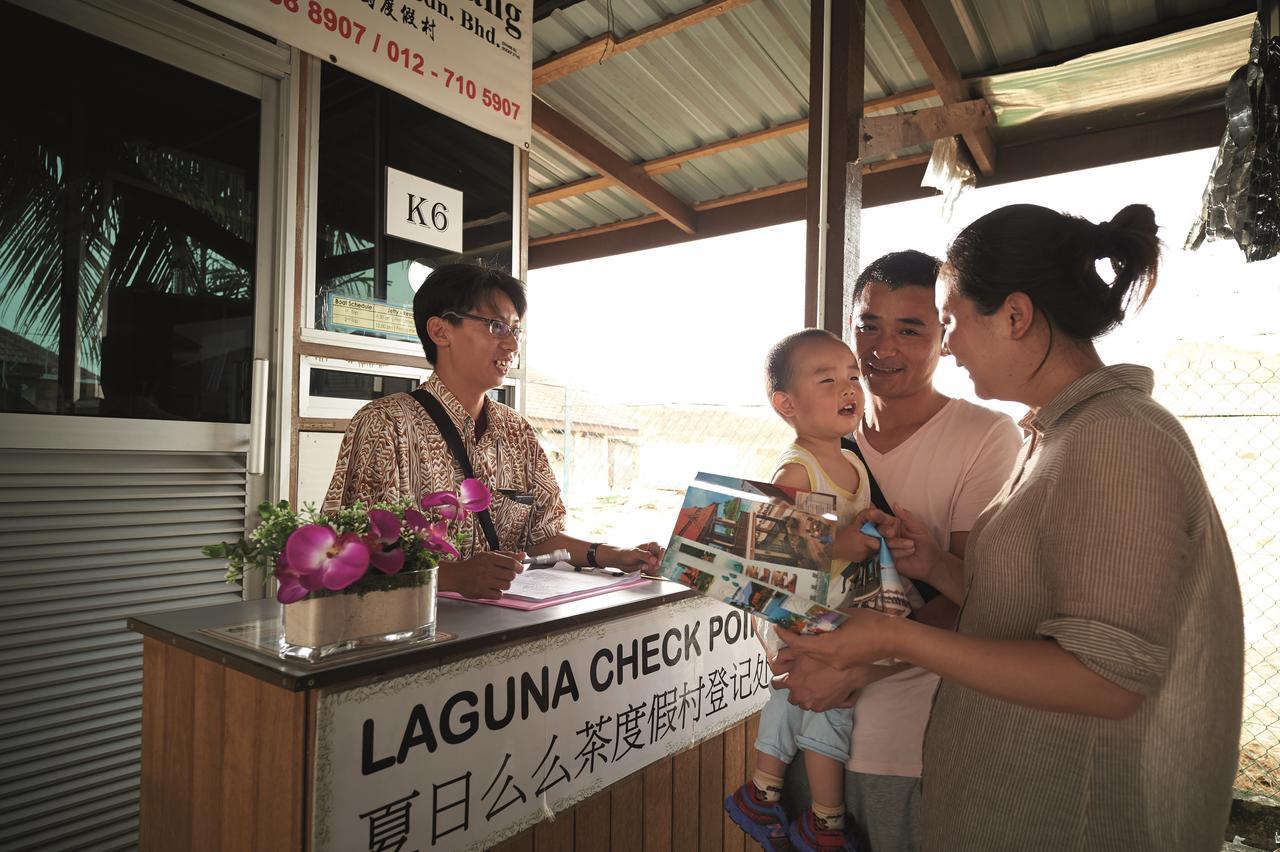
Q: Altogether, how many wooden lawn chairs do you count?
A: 0